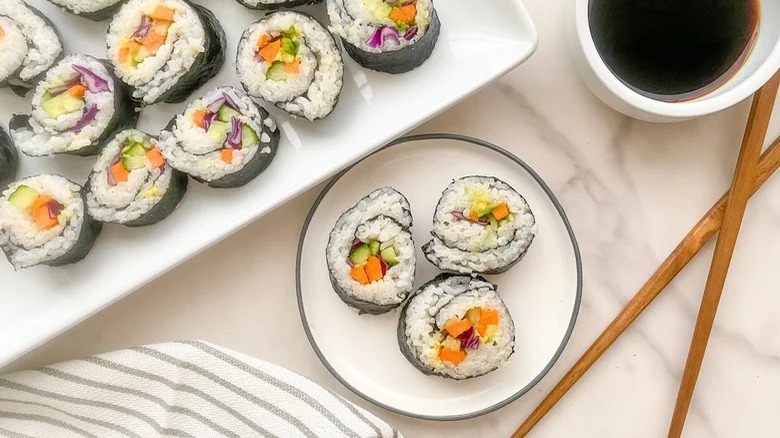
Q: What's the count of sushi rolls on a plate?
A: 3